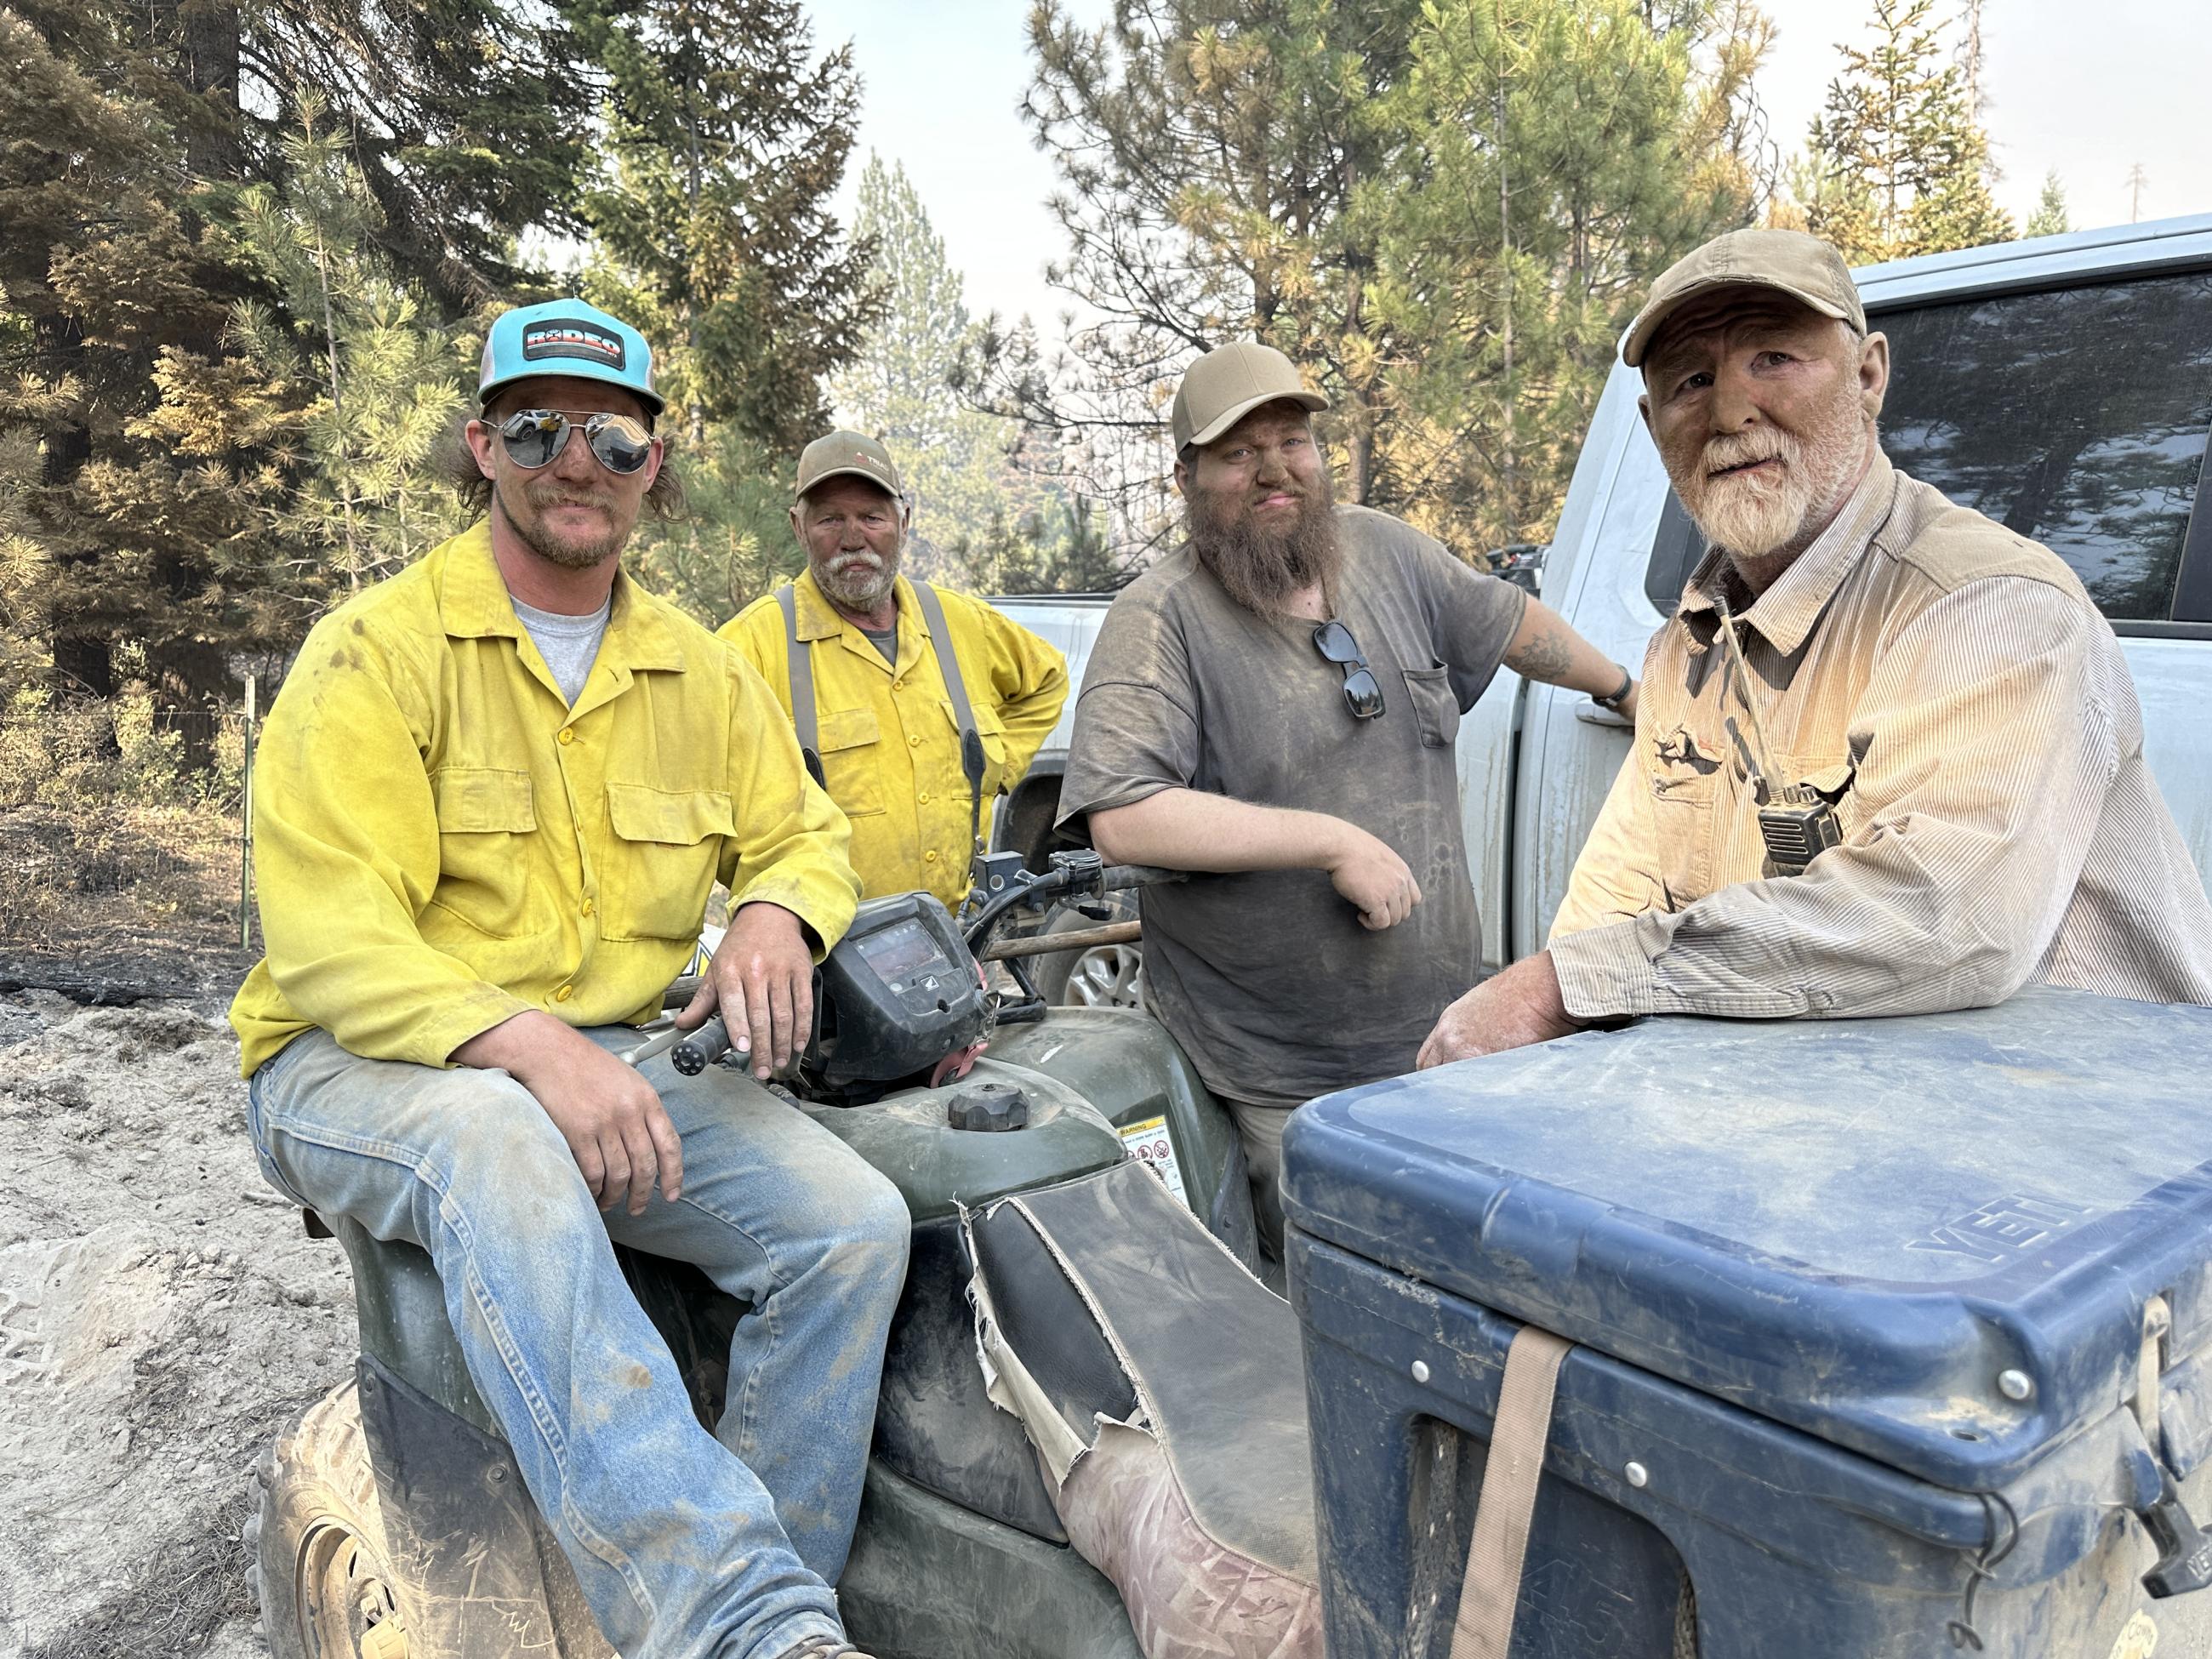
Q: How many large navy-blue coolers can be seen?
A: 1